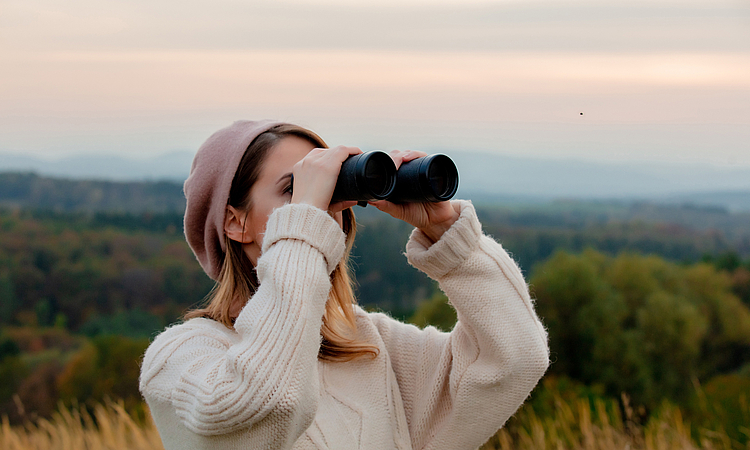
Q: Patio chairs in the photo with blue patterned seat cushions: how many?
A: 0